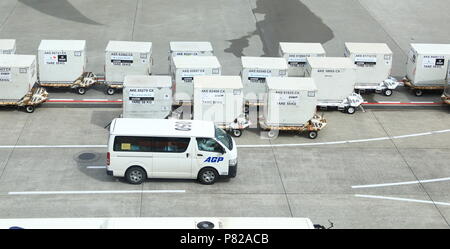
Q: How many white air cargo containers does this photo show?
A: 14